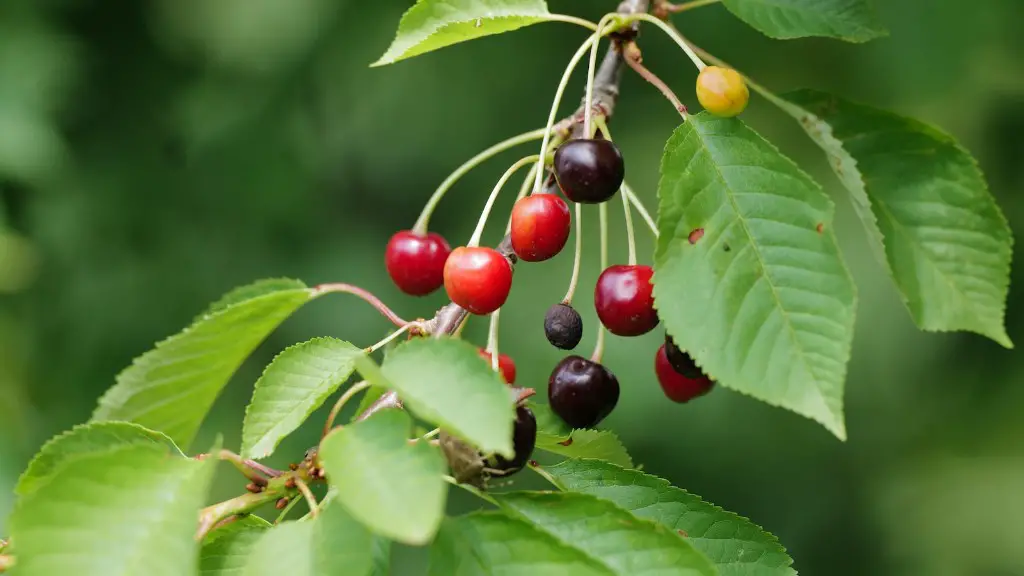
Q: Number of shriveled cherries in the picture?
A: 1